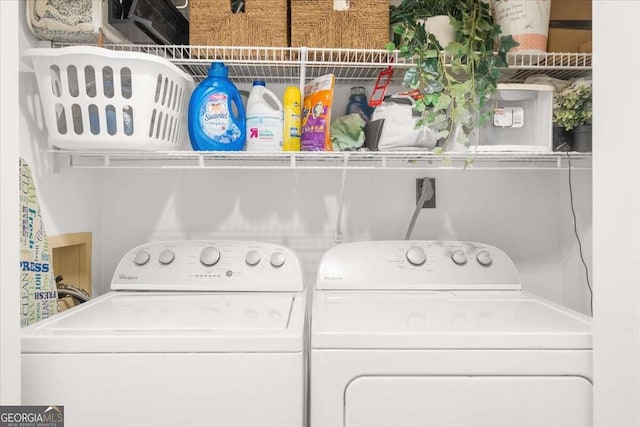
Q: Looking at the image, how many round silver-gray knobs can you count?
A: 8